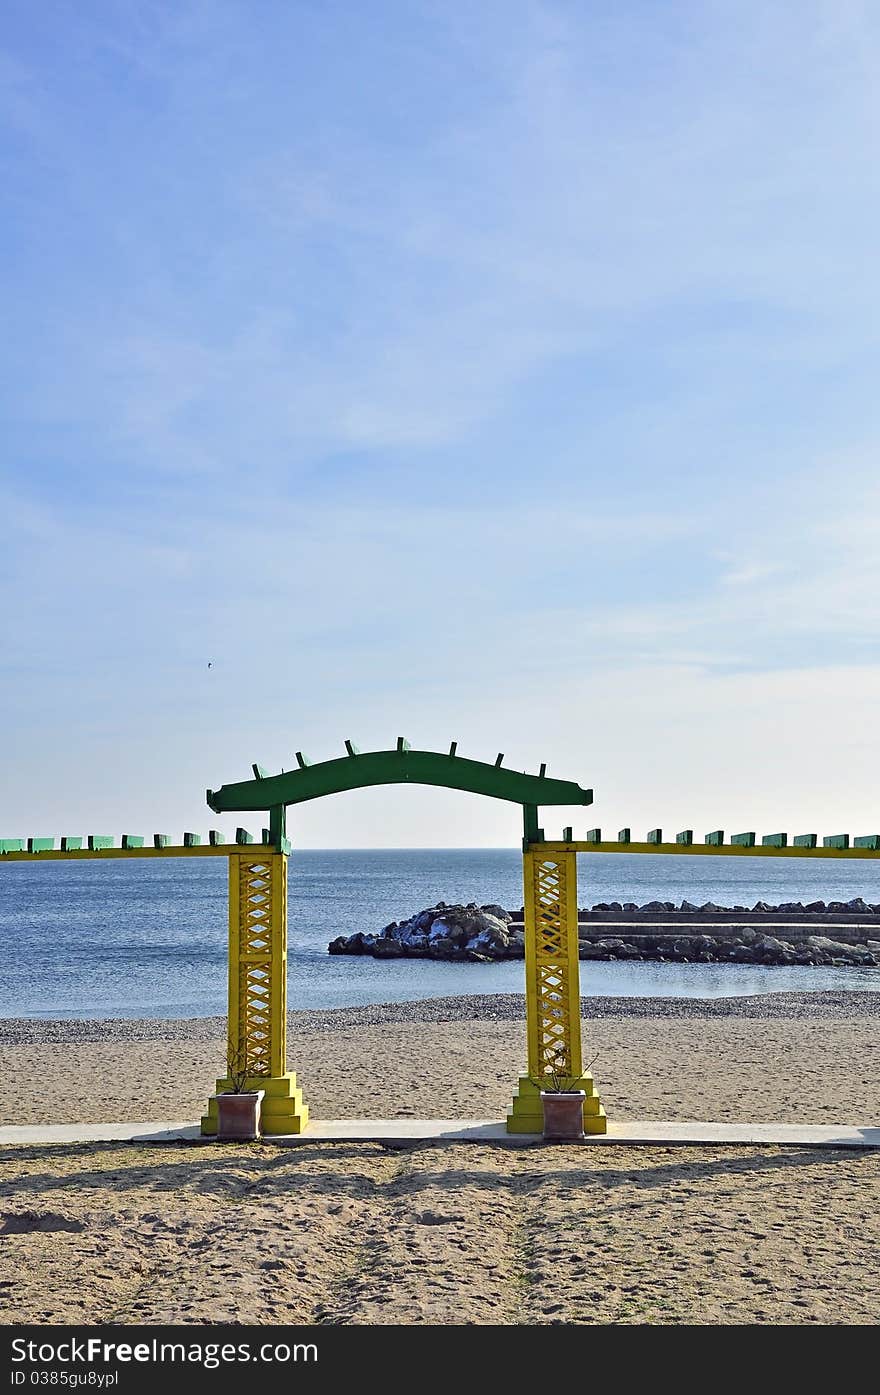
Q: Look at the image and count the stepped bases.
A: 2